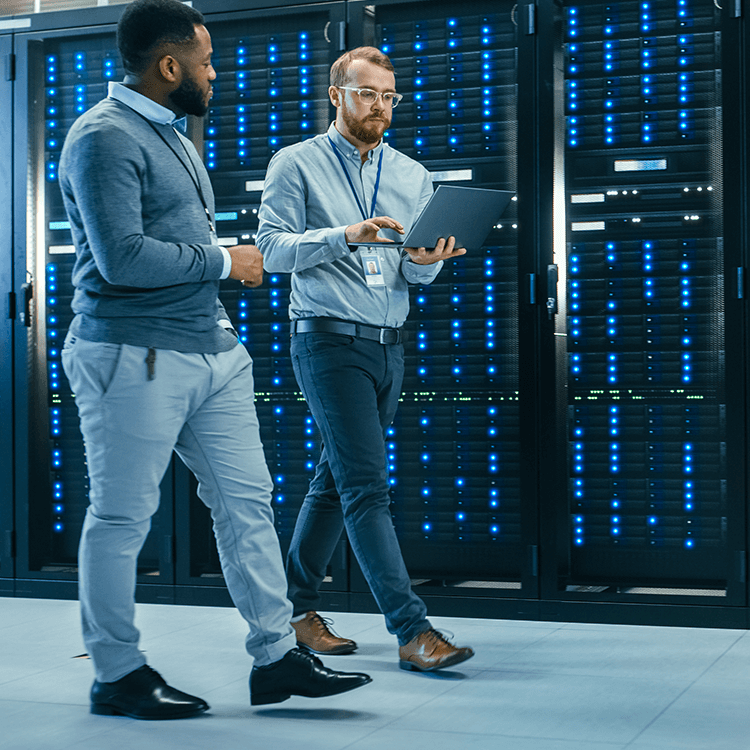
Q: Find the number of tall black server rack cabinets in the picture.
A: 4